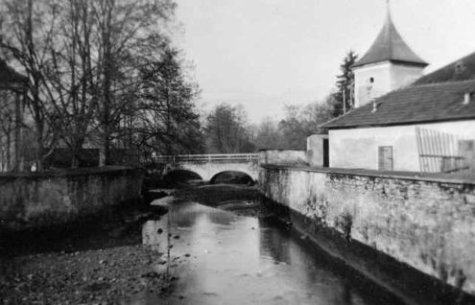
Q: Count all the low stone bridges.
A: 1